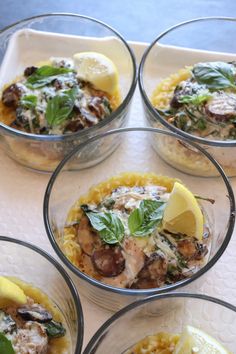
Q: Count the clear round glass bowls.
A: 5